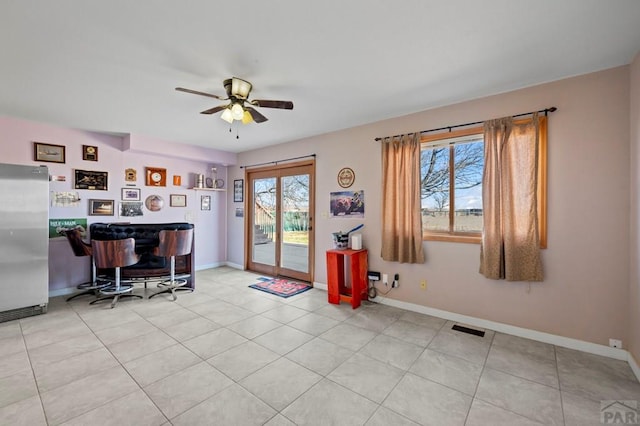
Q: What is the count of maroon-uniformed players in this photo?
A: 0